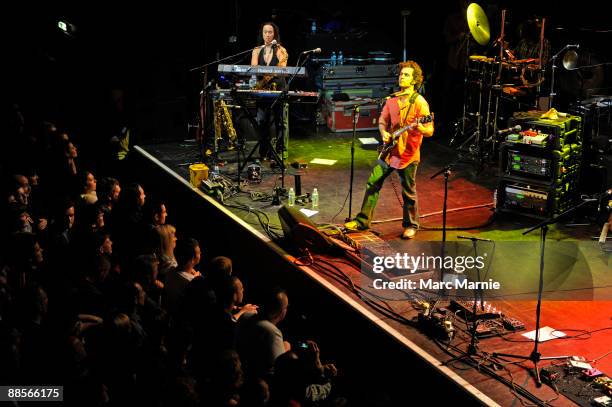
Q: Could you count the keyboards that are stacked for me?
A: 2